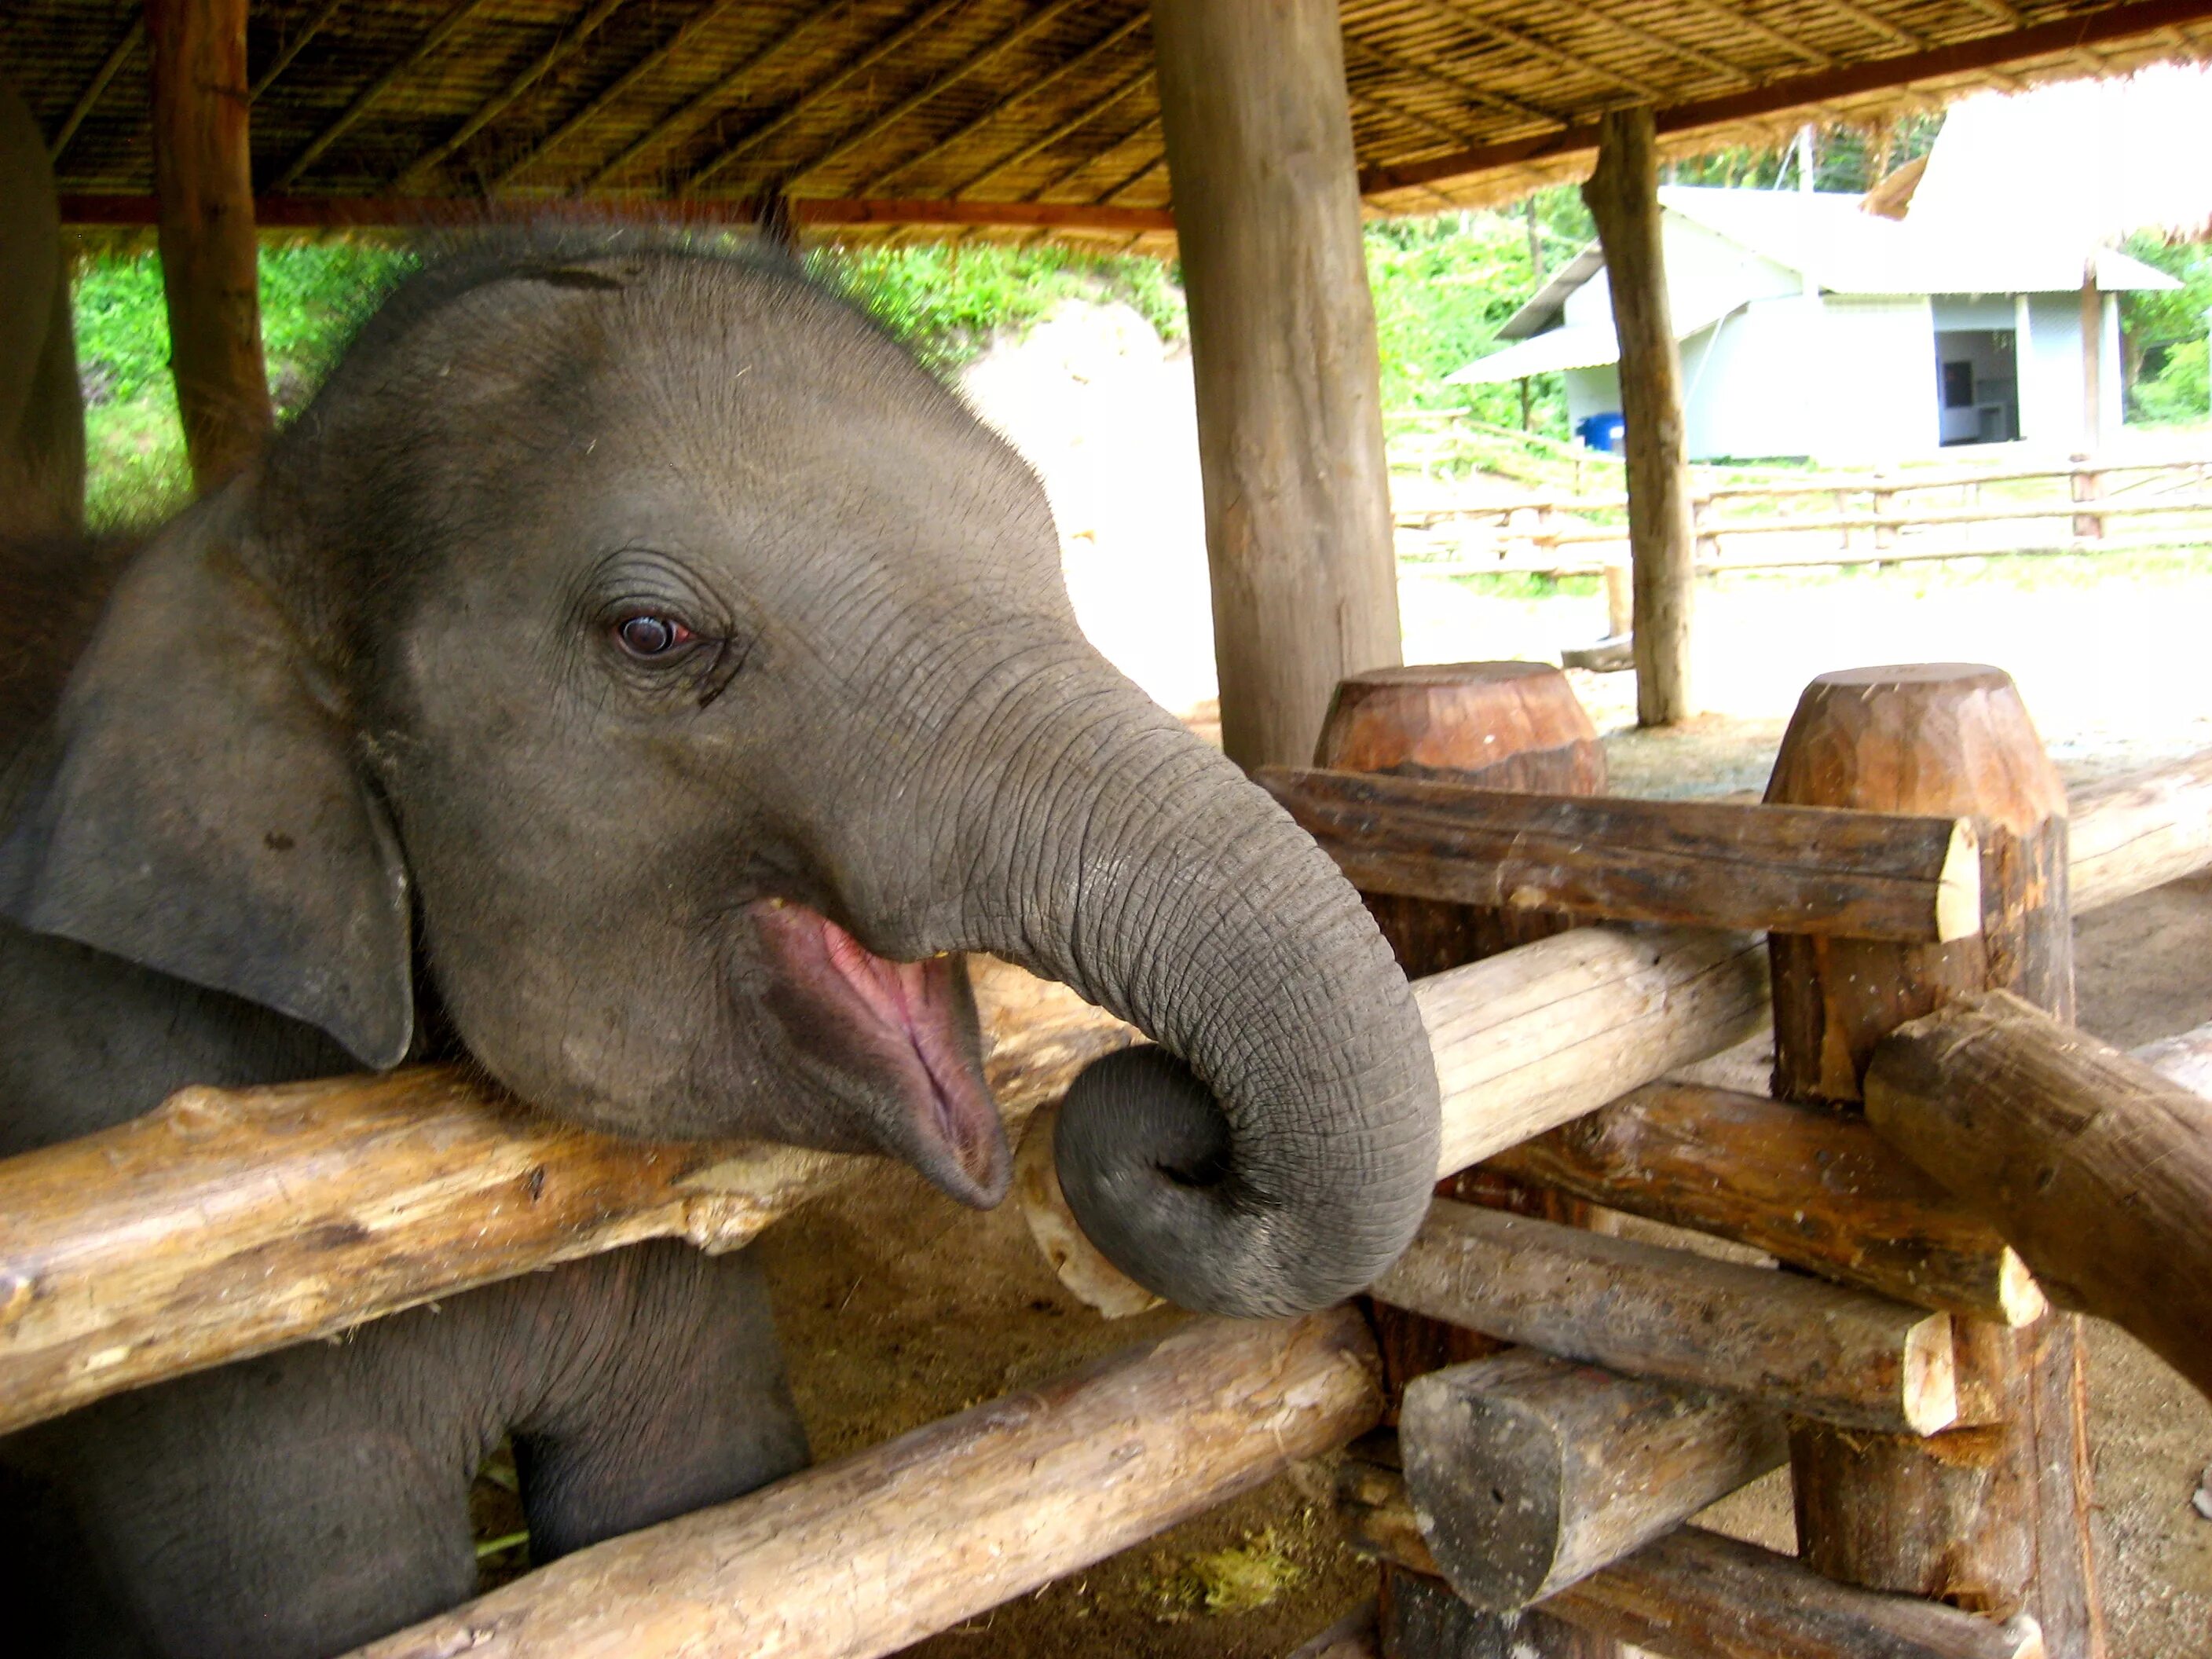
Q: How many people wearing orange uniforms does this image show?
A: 0